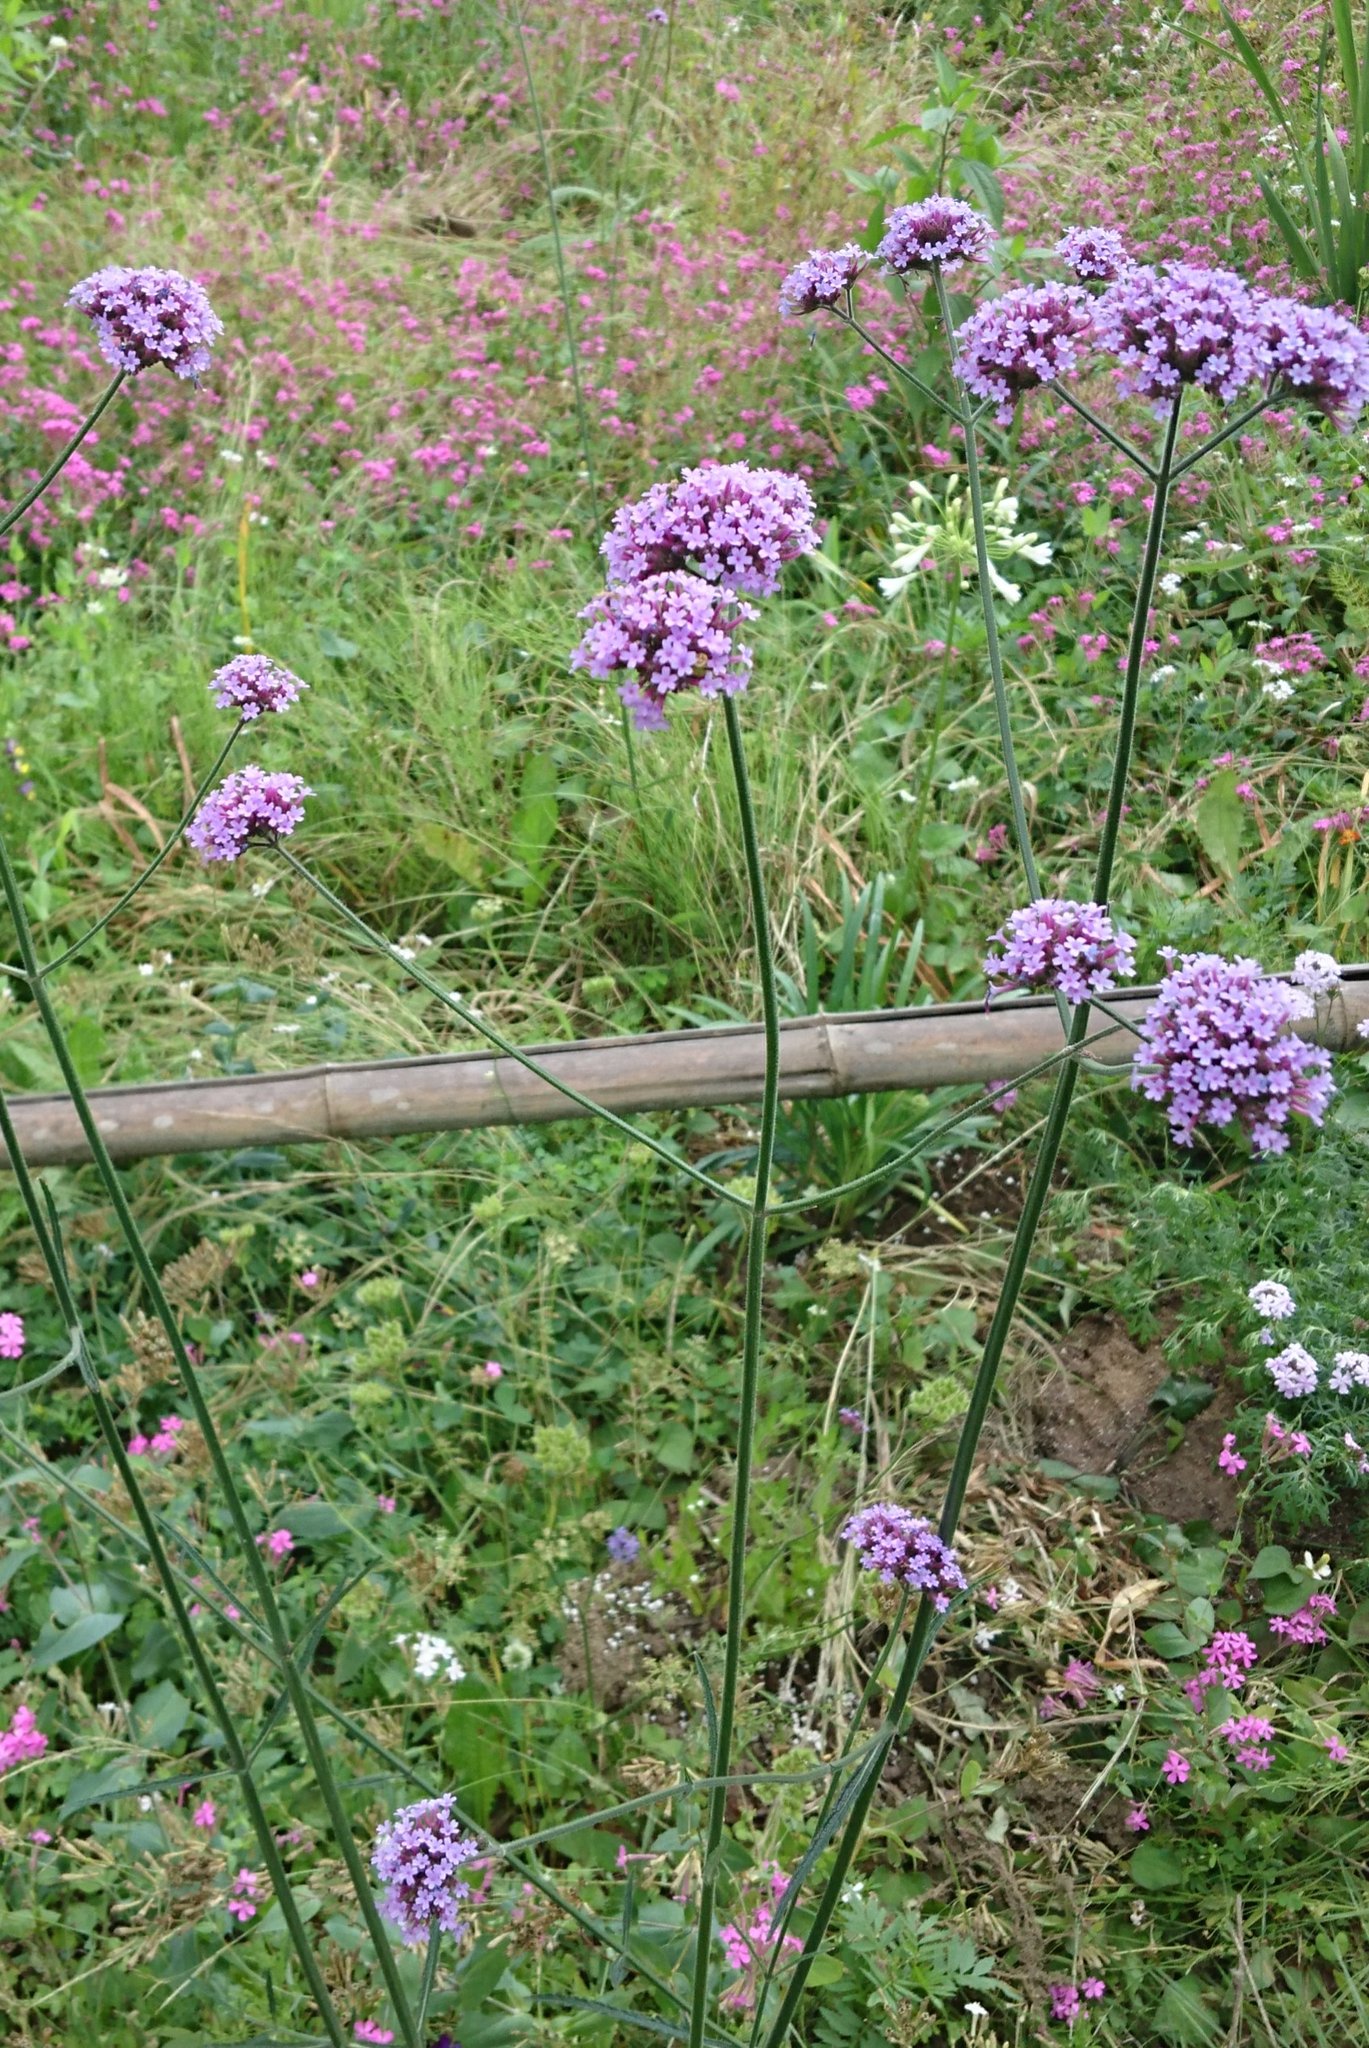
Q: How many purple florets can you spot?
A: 15